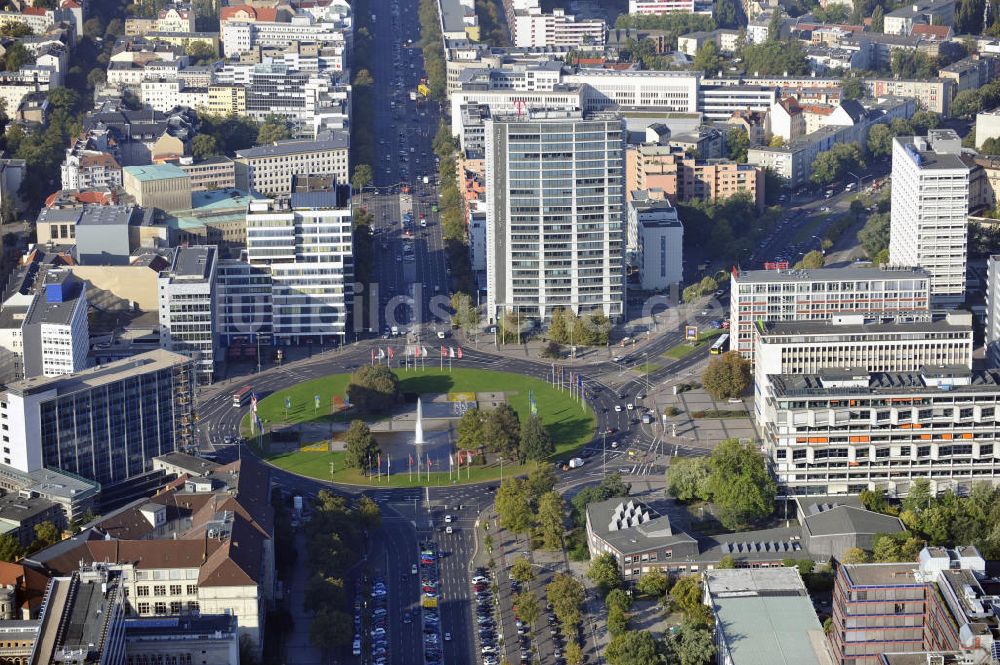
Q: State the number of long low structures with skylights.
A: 1